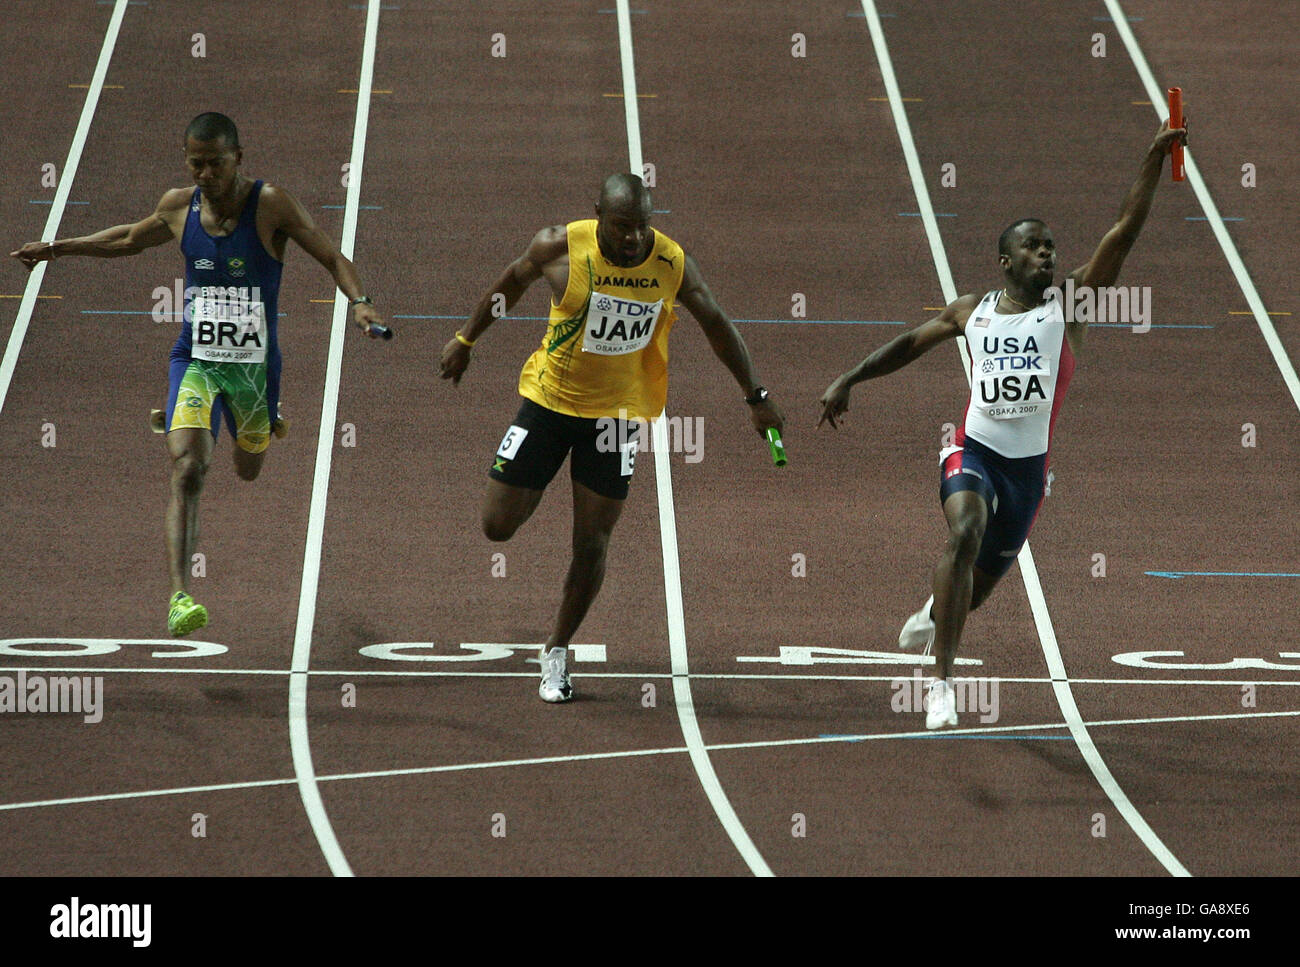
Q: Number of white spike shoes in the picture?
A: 3